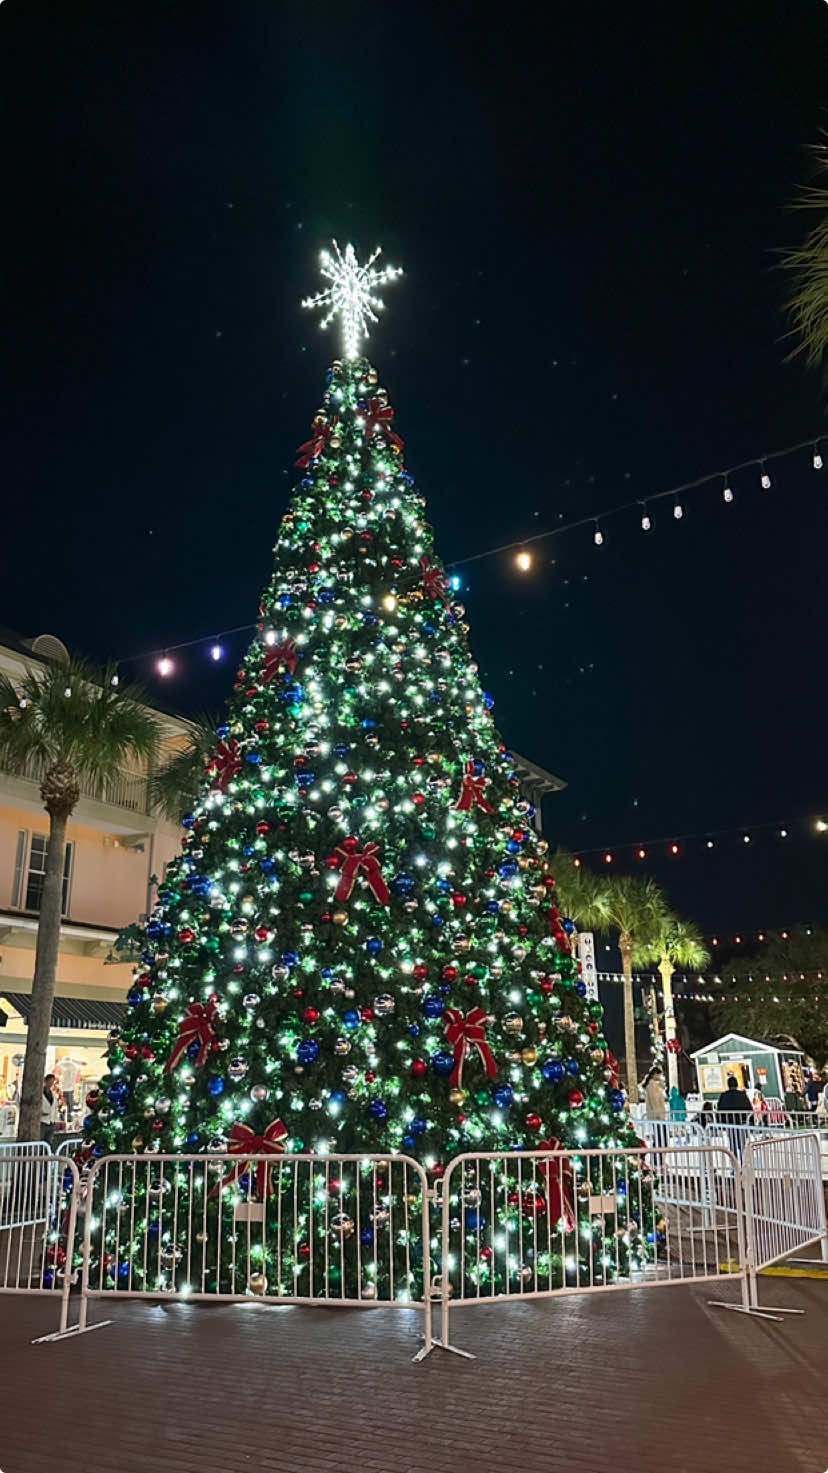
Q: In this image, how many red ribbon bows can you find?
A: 13